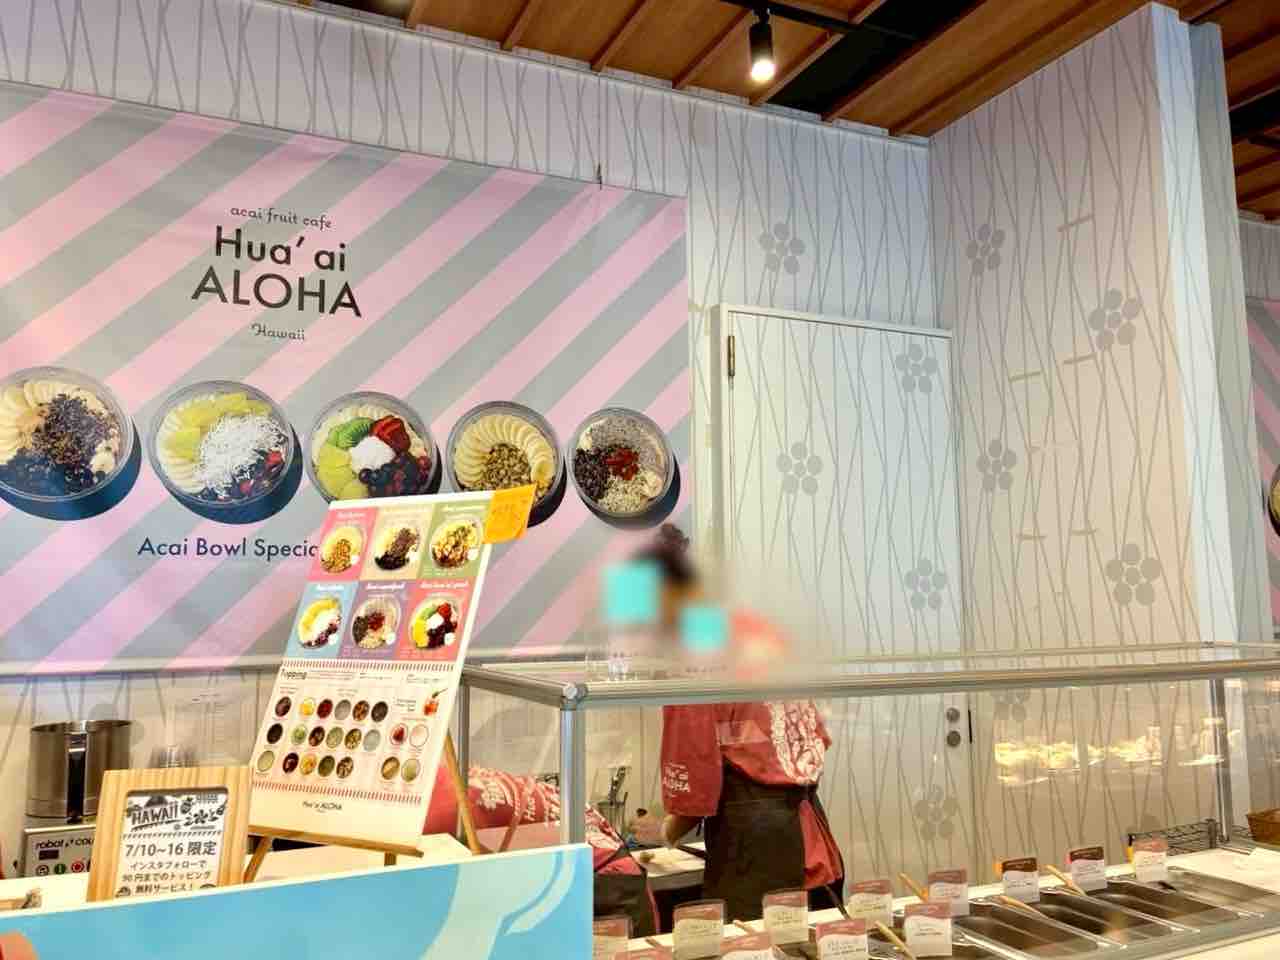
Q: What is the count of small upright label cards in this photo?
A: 12